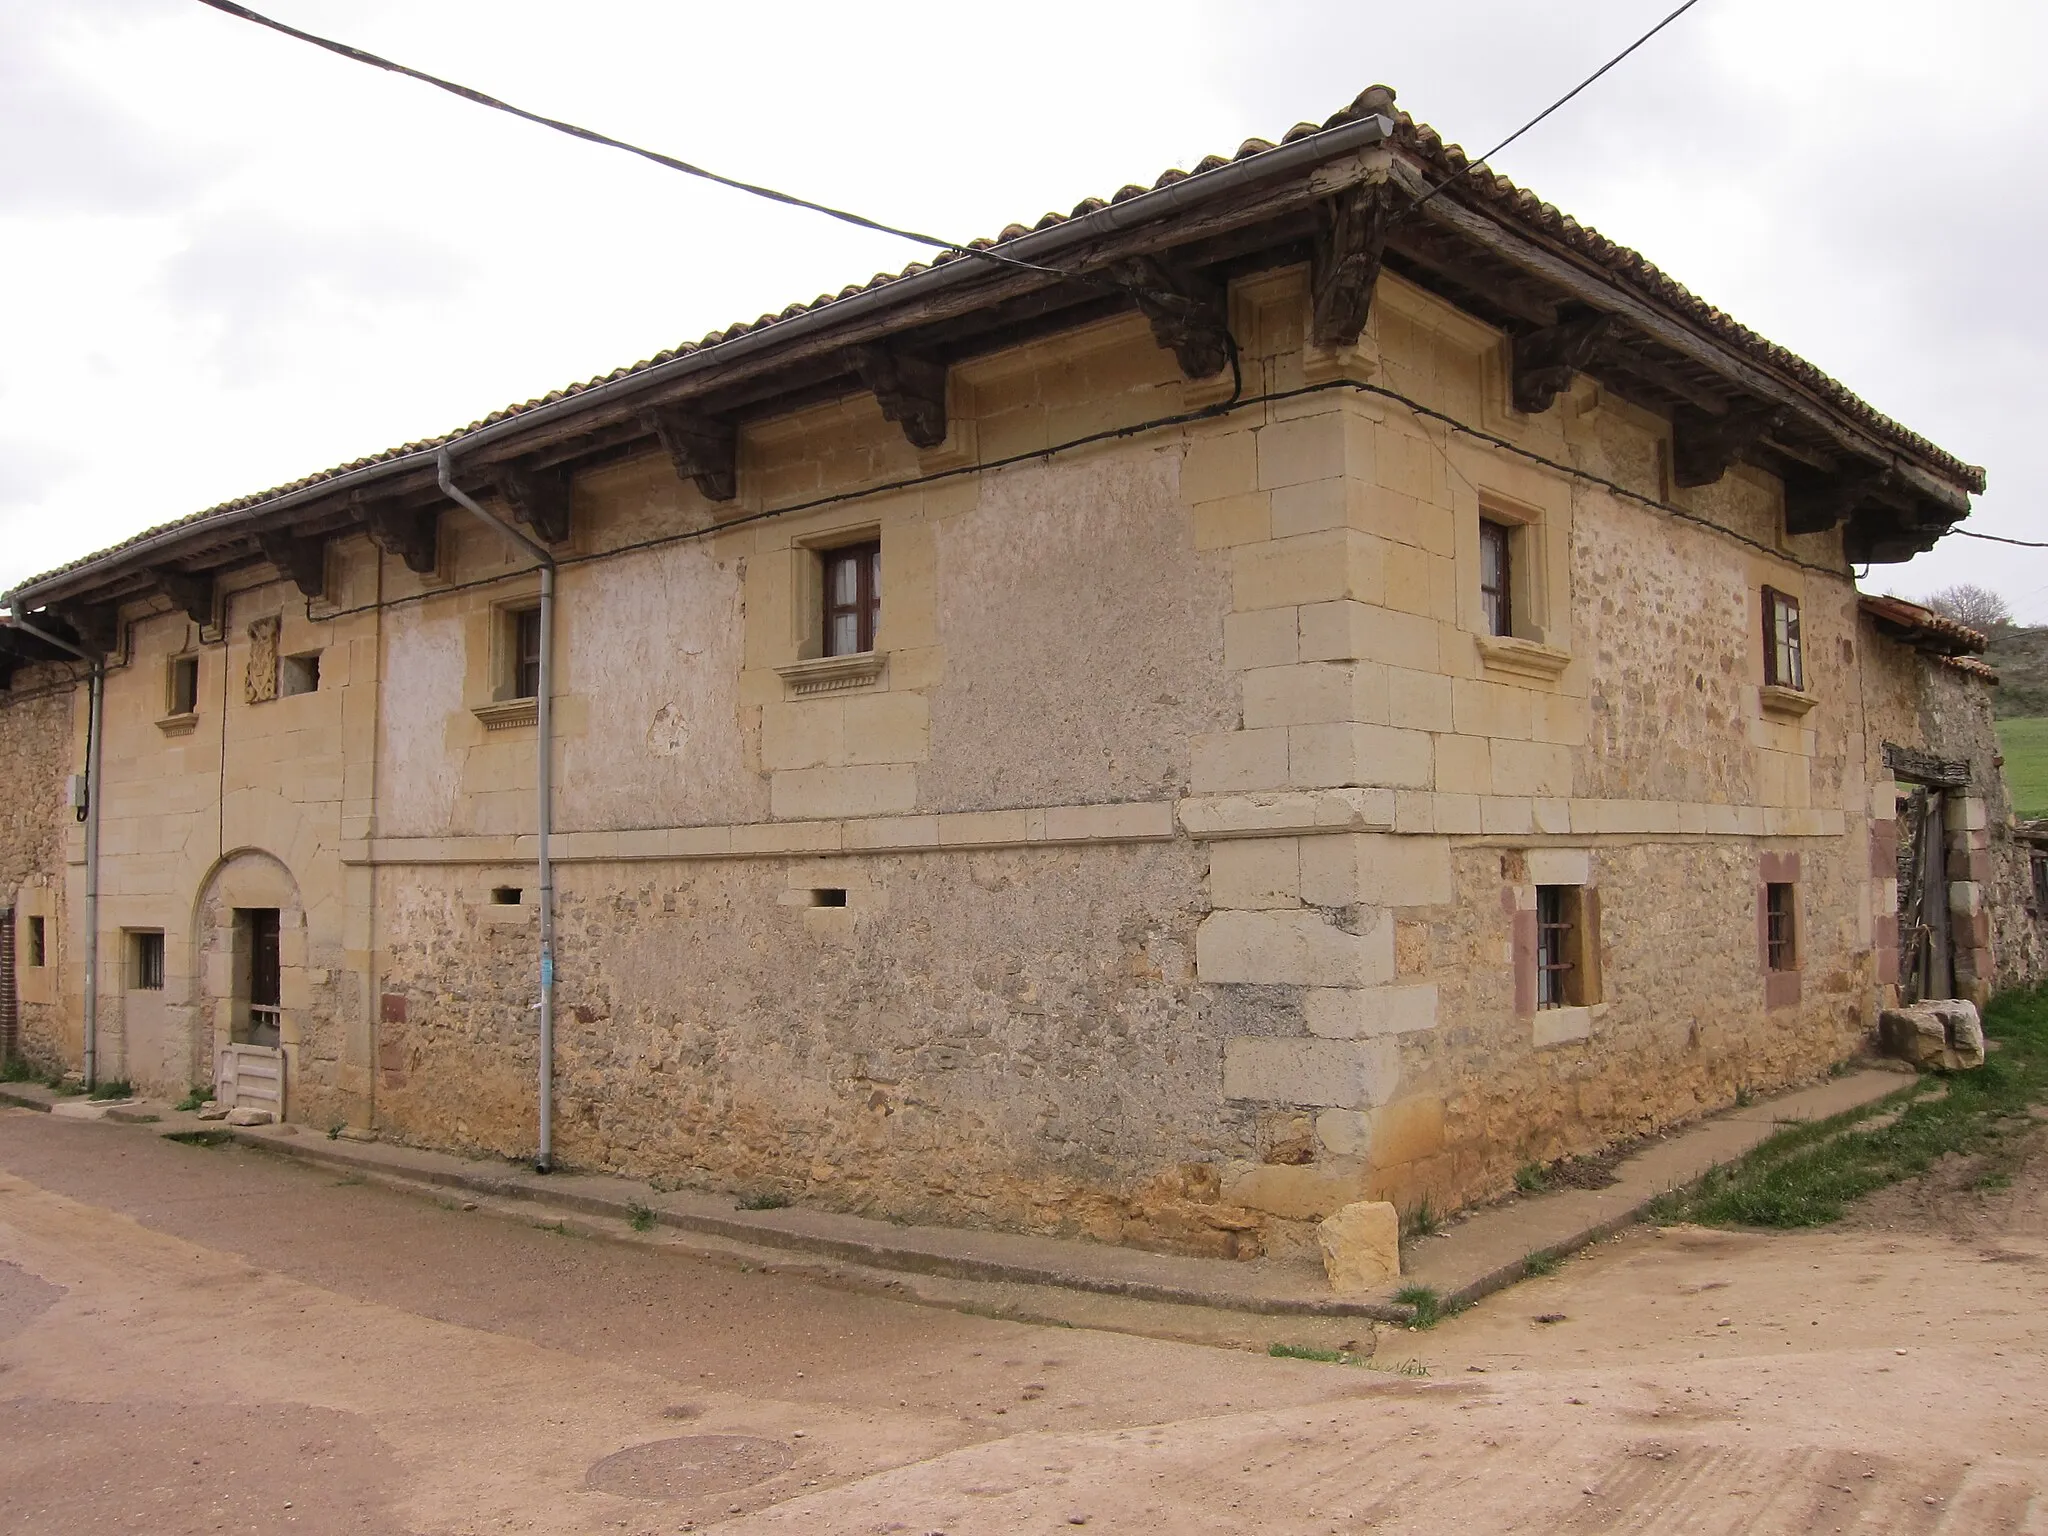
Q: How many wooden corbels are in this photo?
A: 13